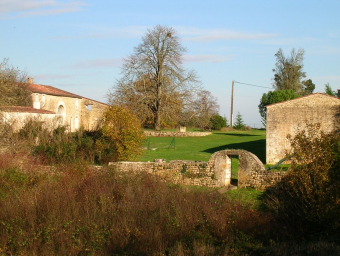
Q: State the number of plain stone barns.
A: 1